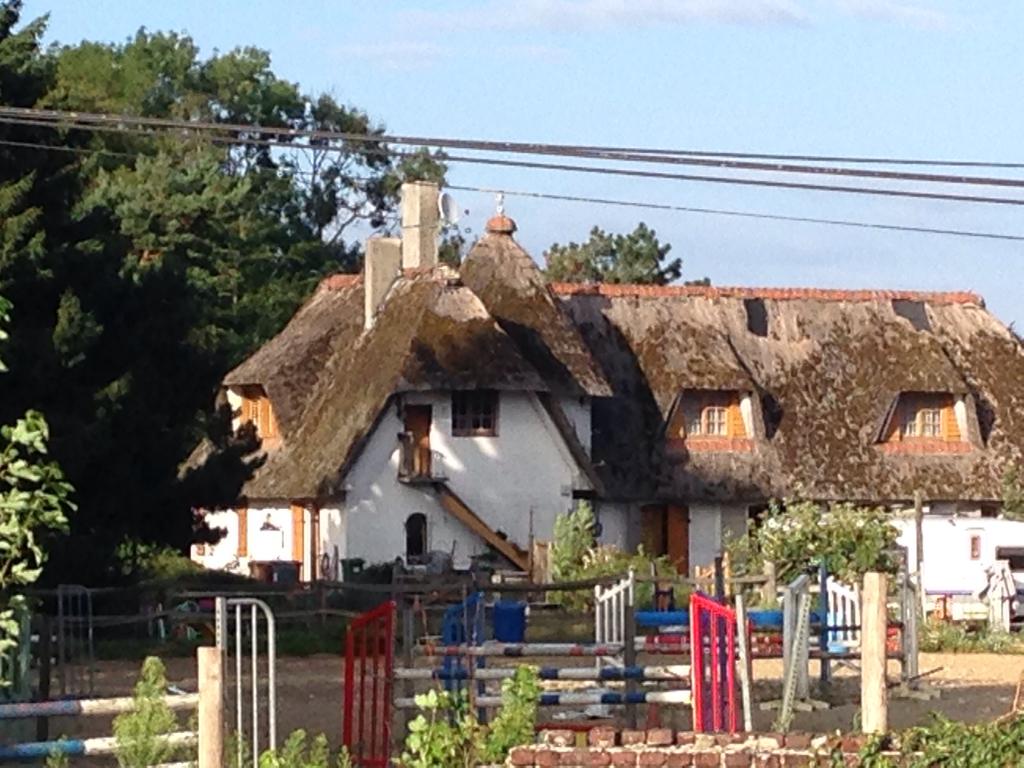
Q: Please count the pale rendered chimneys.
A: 2